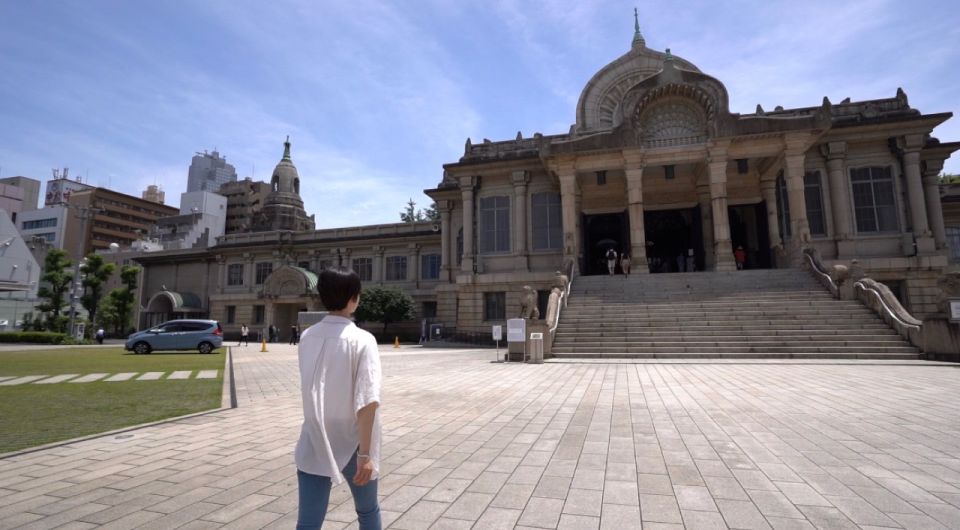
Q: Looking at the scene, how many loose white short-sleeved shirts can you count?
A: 1